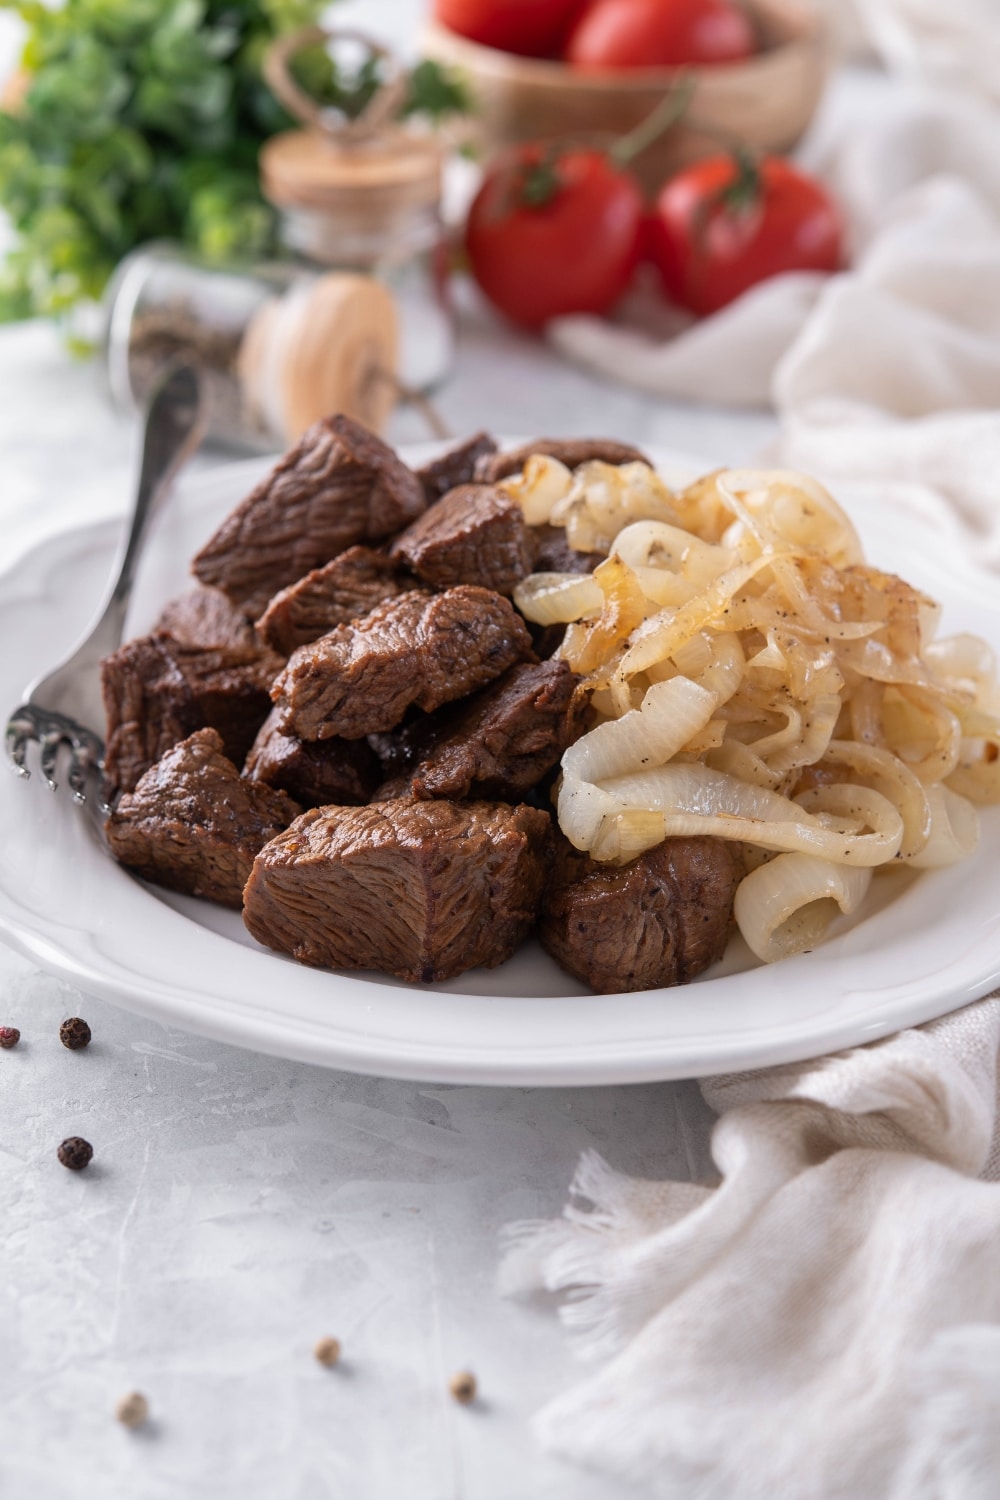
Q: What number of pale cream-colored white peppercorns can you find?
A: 3